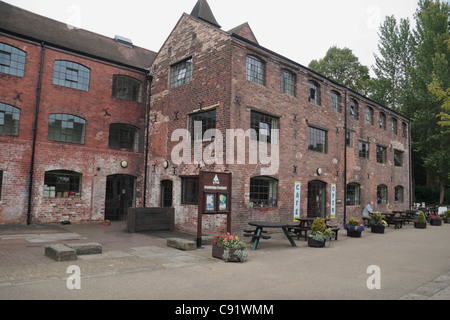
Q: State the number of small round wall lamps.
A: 3